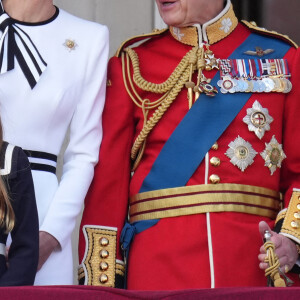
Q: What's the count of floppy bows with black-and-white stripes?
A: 1